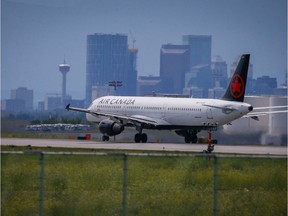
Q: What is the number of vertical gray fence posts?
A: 3